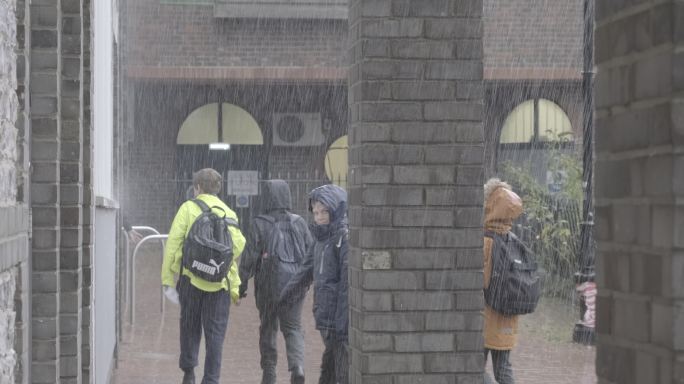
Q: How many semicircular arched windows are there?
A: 2